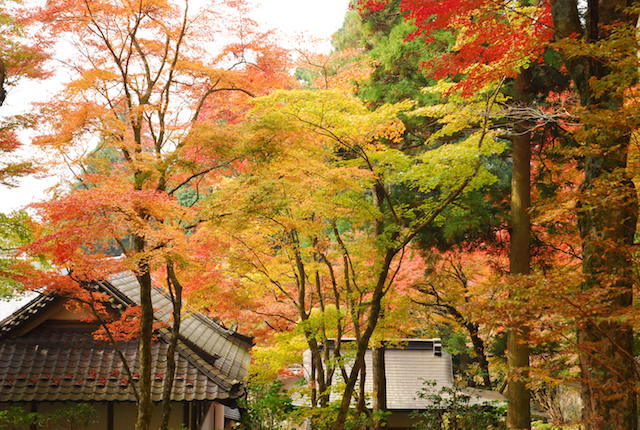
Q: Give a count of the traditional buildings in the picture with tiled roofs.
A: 2